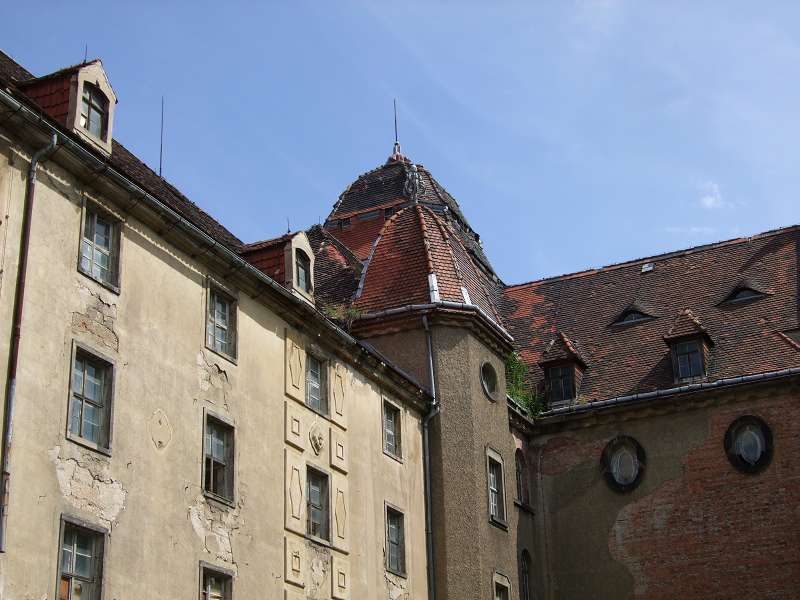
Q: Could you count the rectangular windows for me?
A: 14